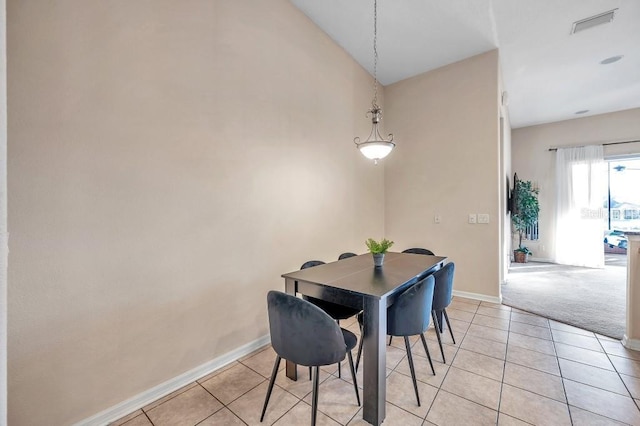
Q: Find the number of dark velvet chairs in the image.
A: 6